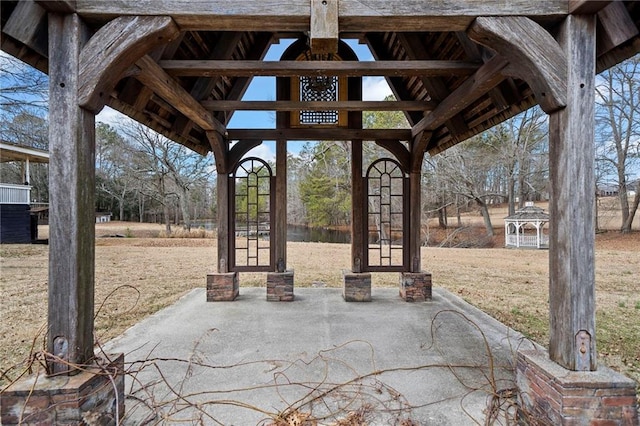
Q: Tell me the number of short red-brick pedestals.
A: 6